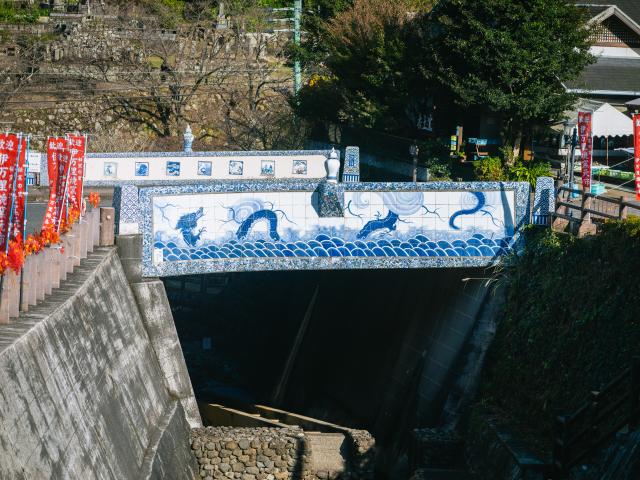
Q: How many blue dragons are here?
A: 1